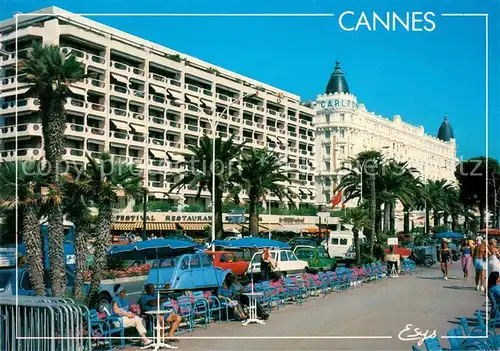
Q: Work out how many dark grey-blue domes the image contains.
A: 2